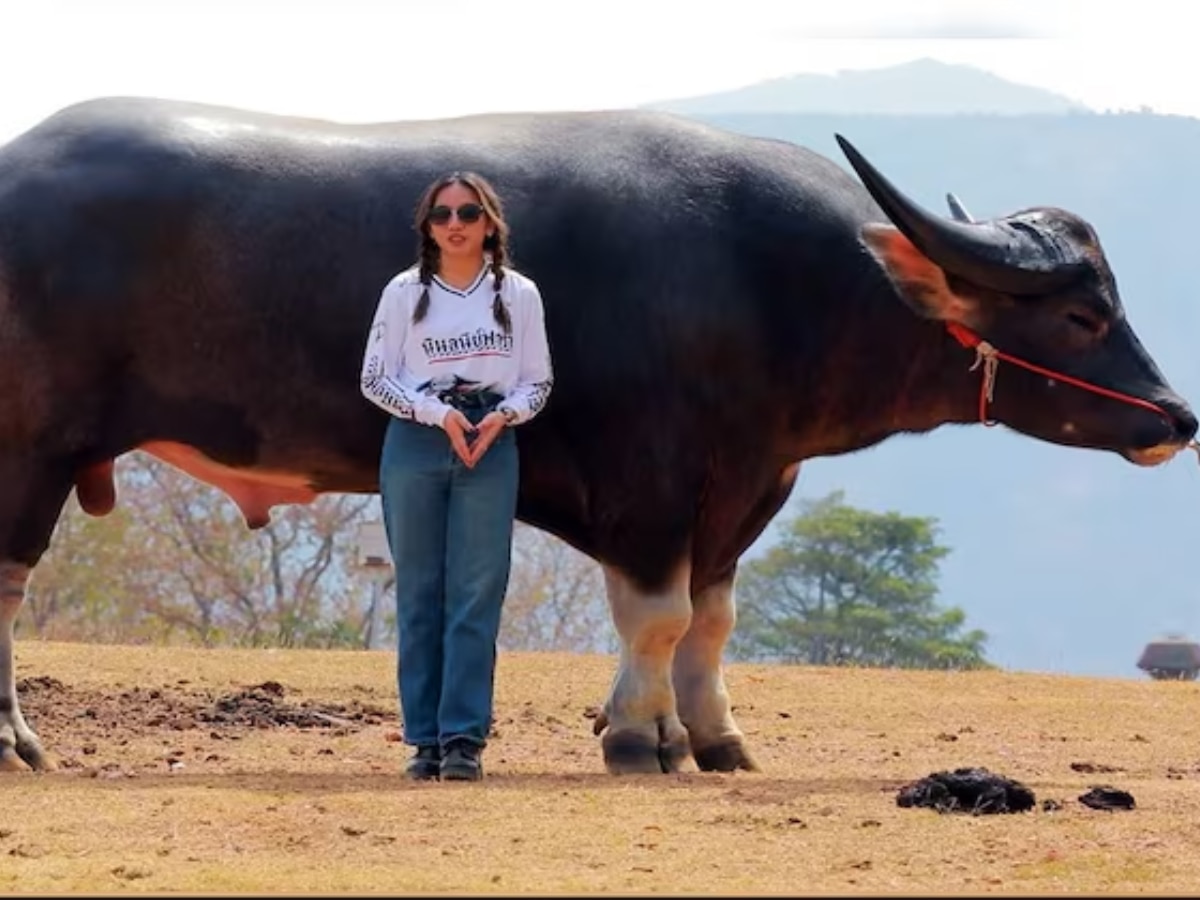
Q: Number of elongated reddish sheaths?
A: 1